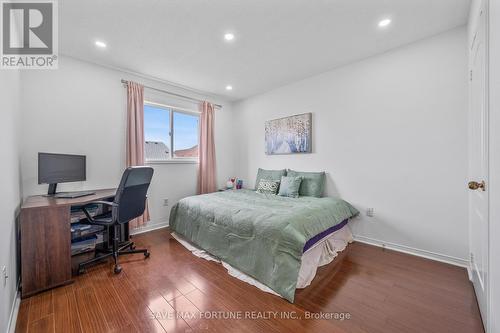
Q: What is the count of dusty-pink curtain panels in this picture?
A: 2